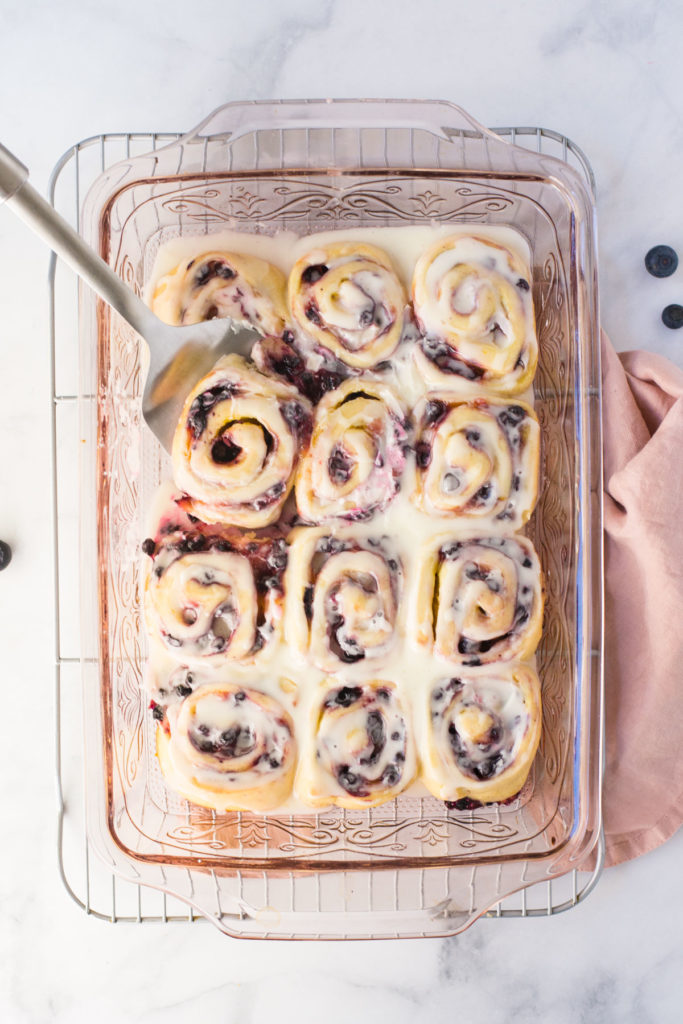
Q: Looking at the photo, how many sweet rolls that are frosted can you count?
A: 12